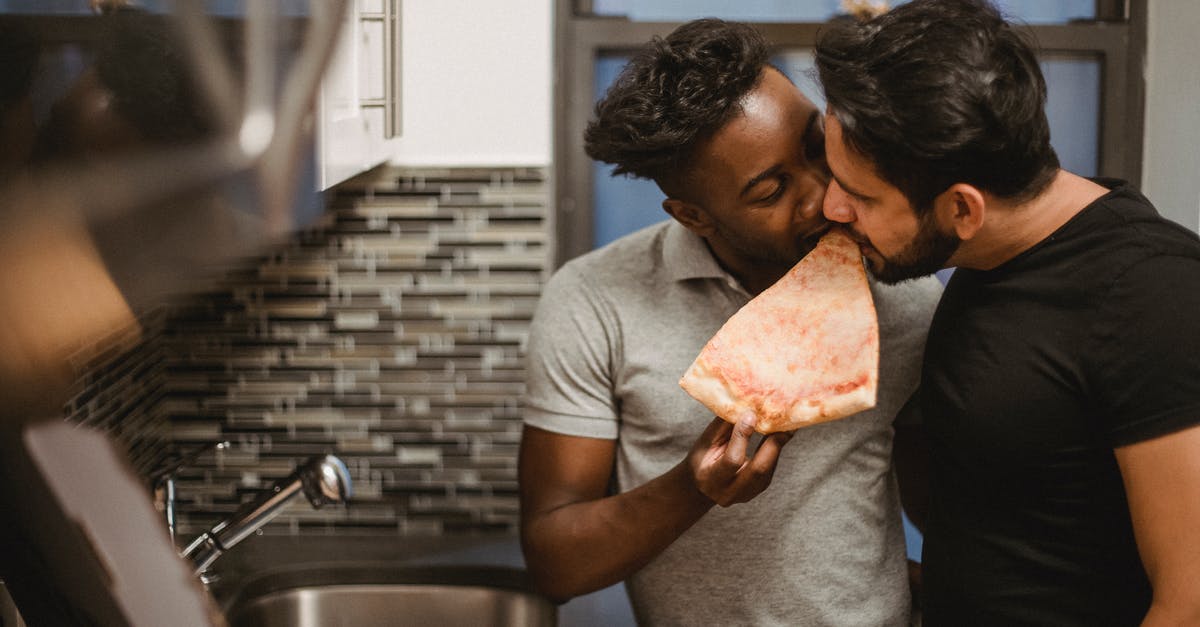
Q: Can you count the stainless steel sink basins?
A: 1